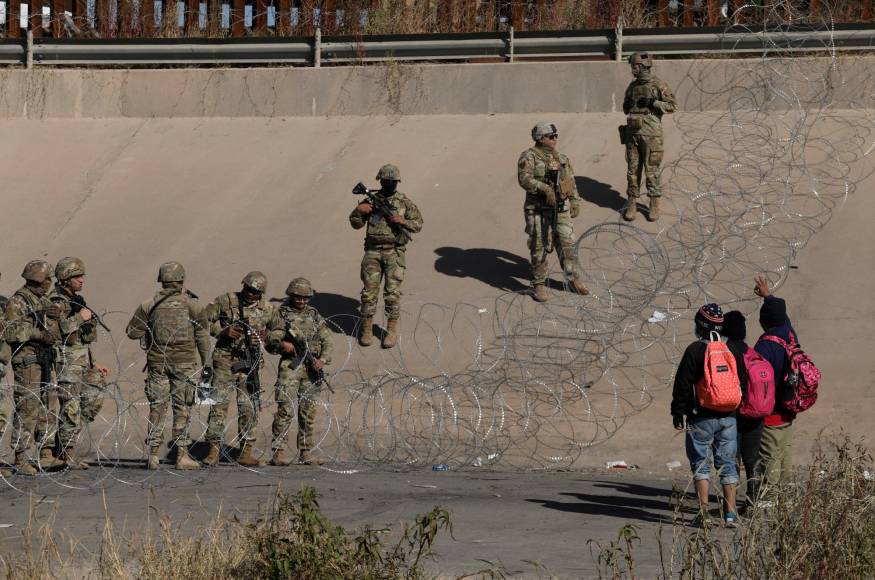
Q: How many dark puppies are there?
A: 0